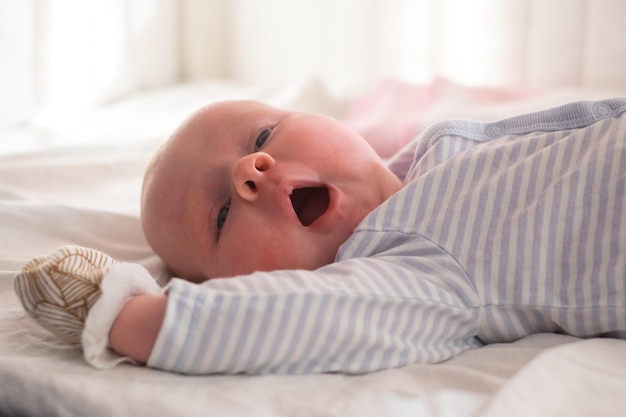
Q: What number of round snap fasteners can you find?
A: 2